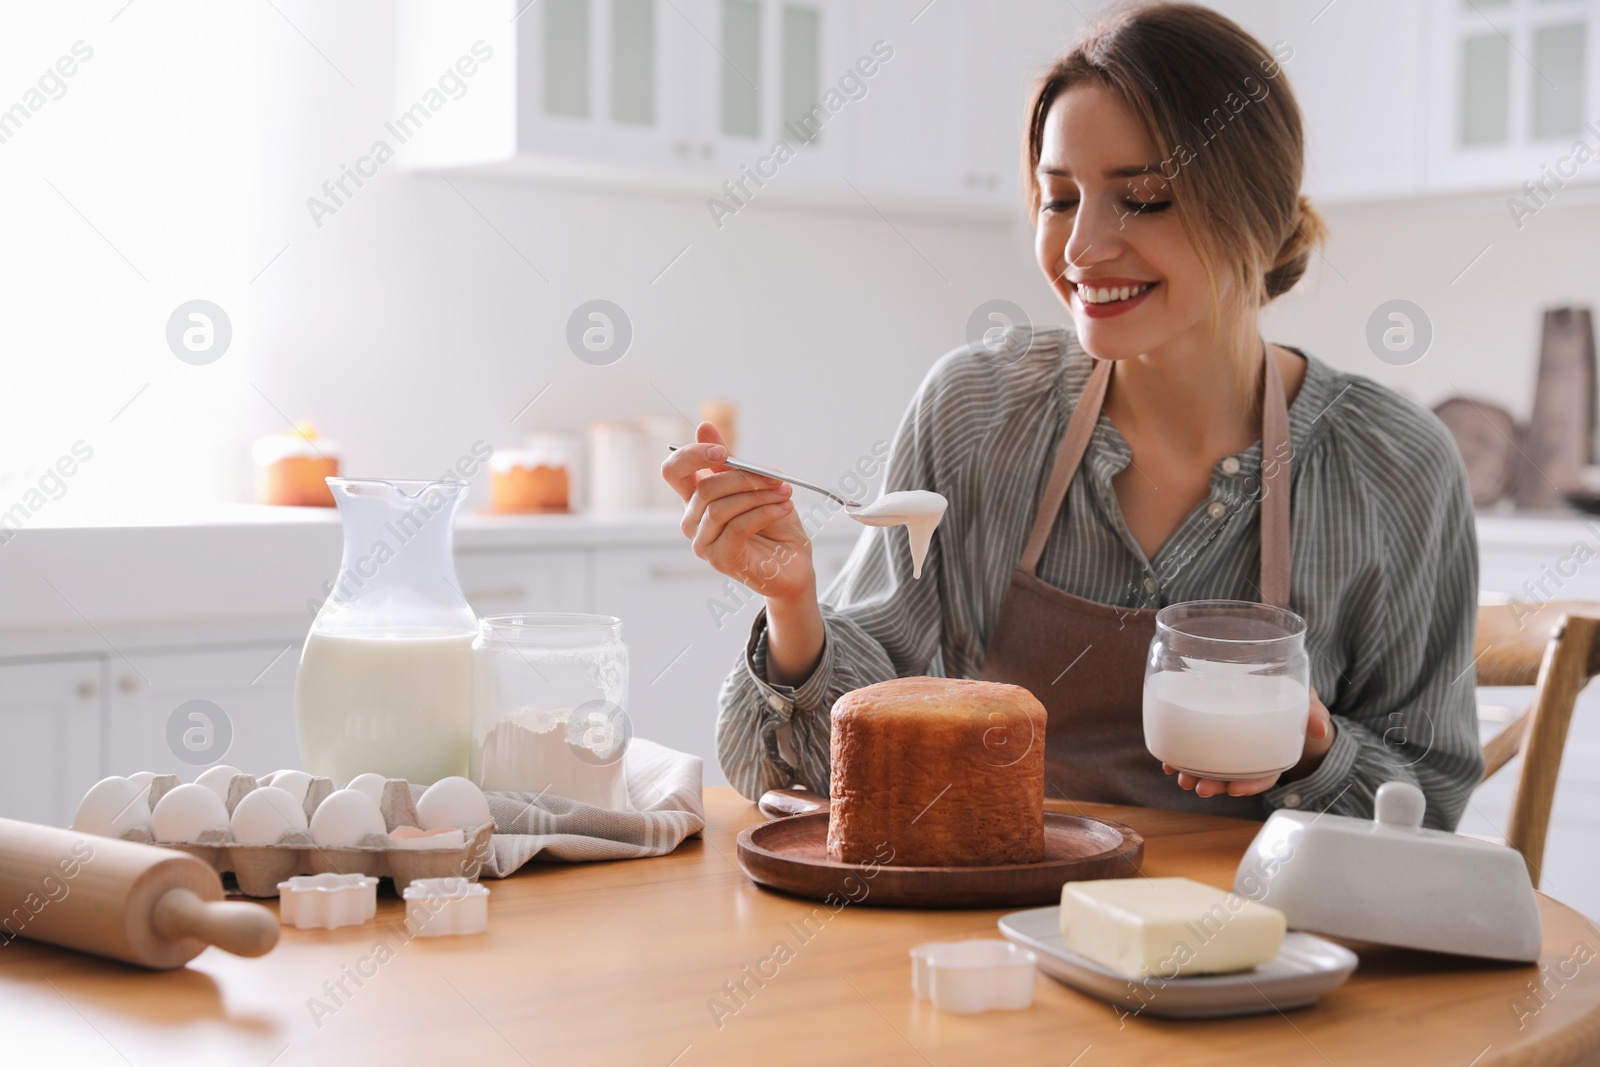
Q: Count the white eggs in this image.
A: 9